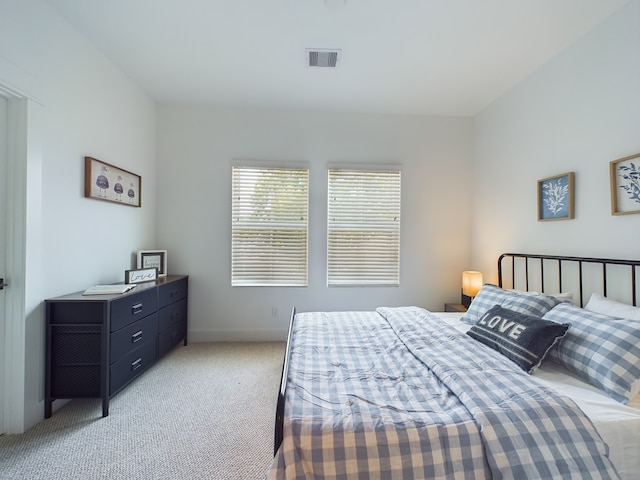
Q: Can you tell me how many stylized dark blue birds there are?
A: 3